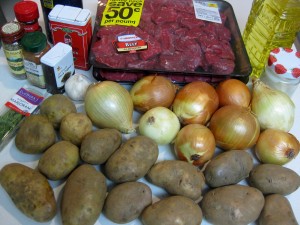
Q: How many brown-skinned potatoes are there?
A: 15